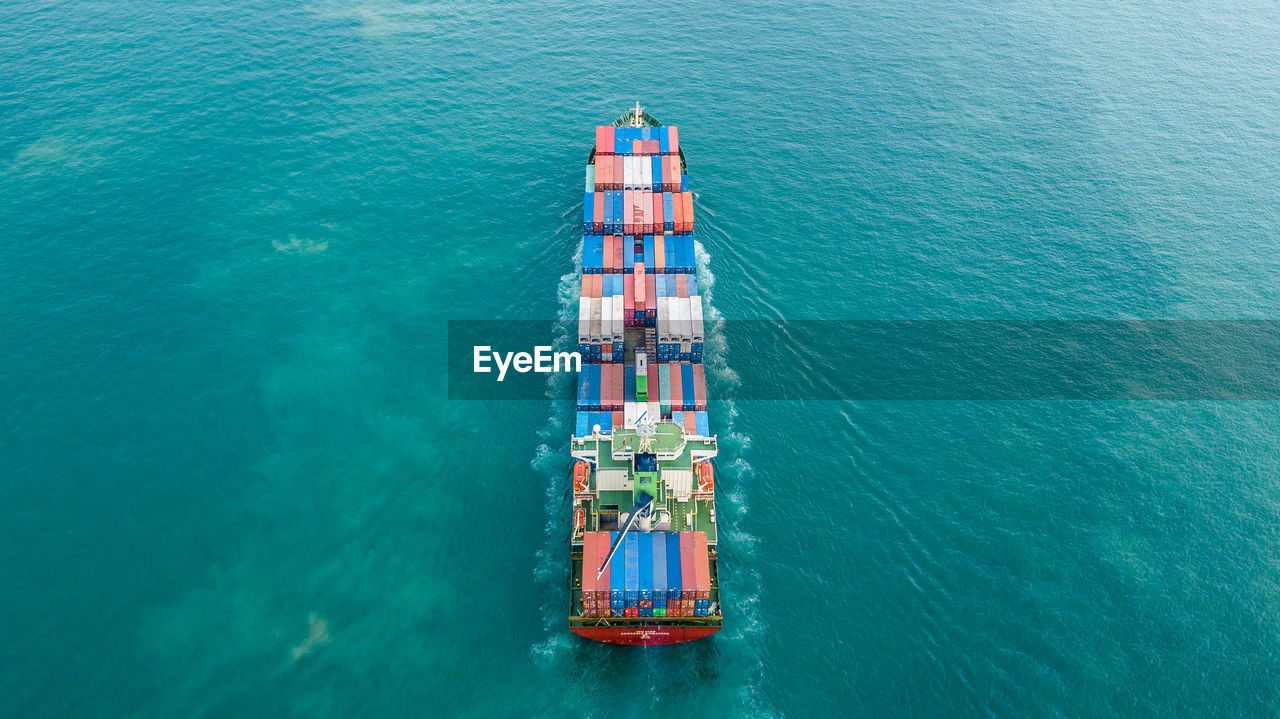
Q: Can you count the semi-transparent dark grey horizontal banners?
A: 1